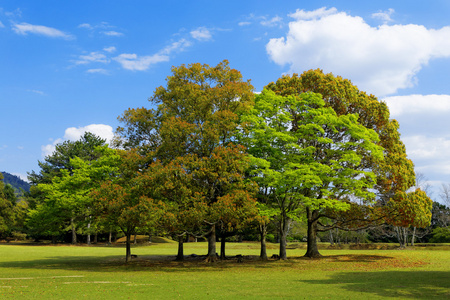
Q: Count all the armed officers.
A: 0